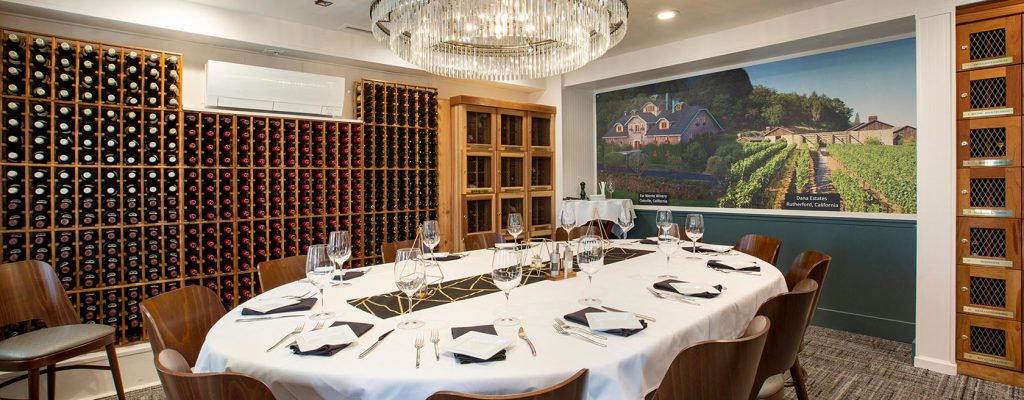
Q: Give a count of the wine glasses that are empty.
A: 12